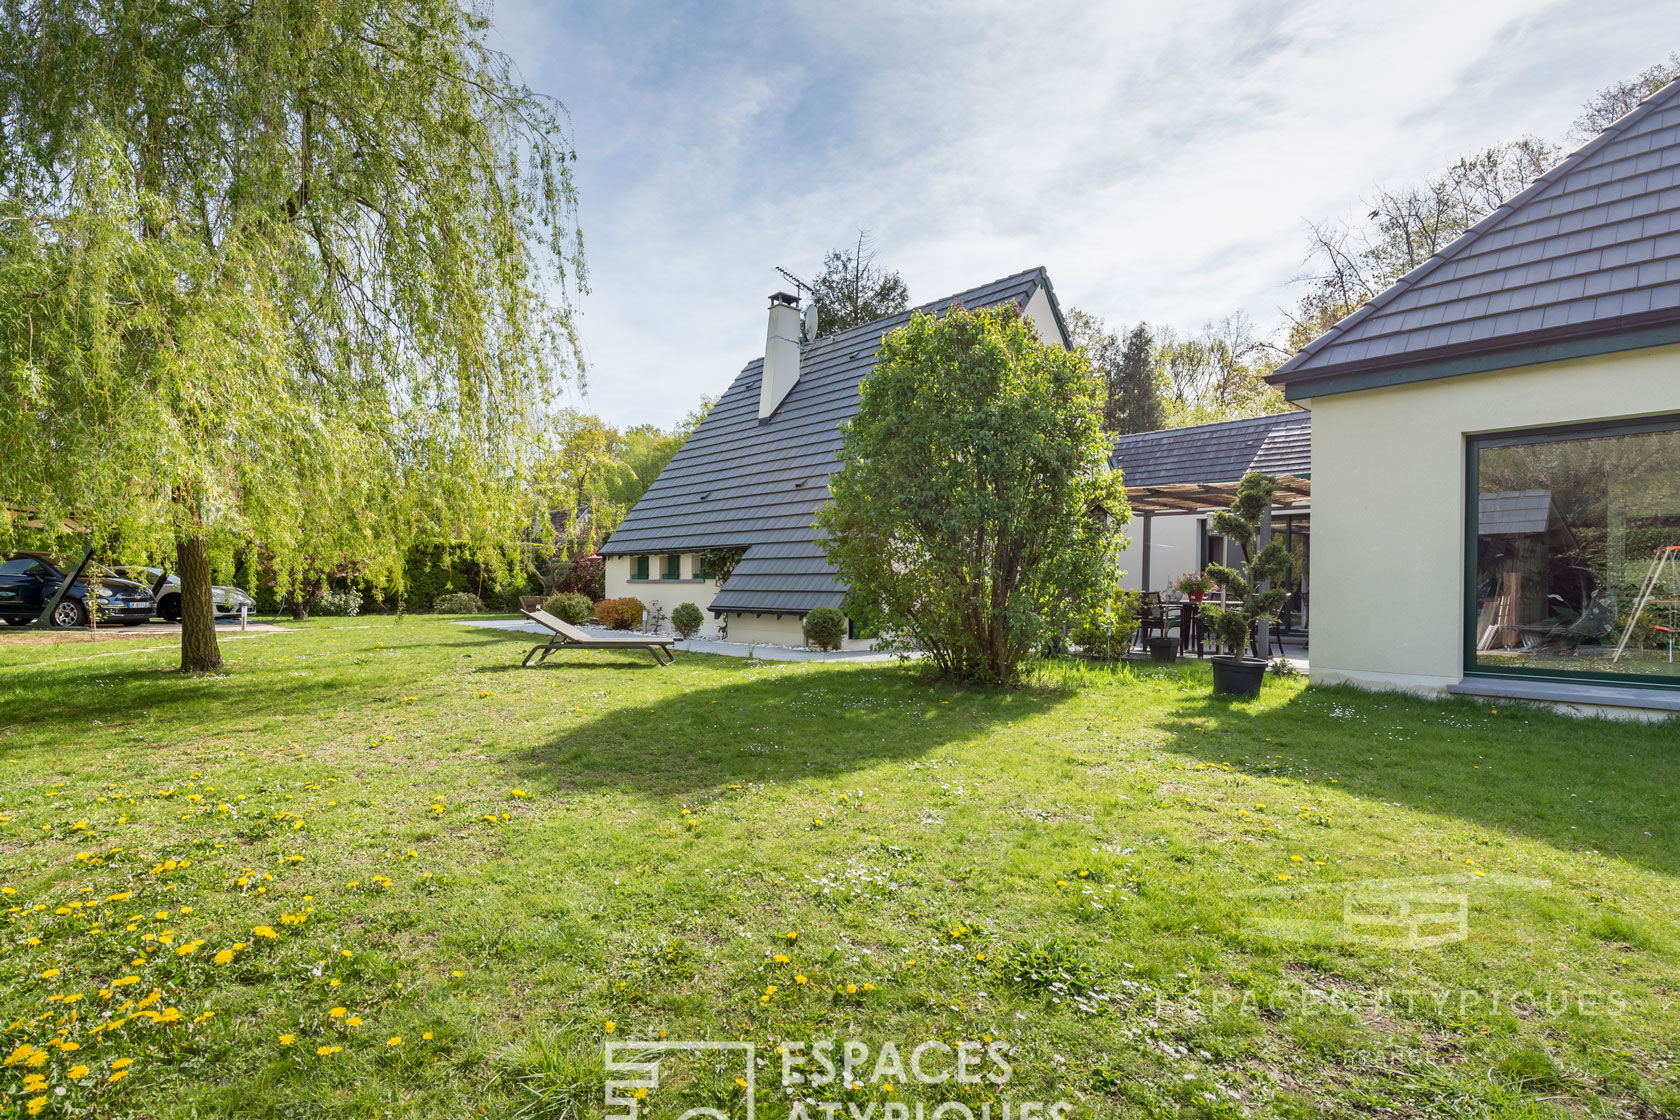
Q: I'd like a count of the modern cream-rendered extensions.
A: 1